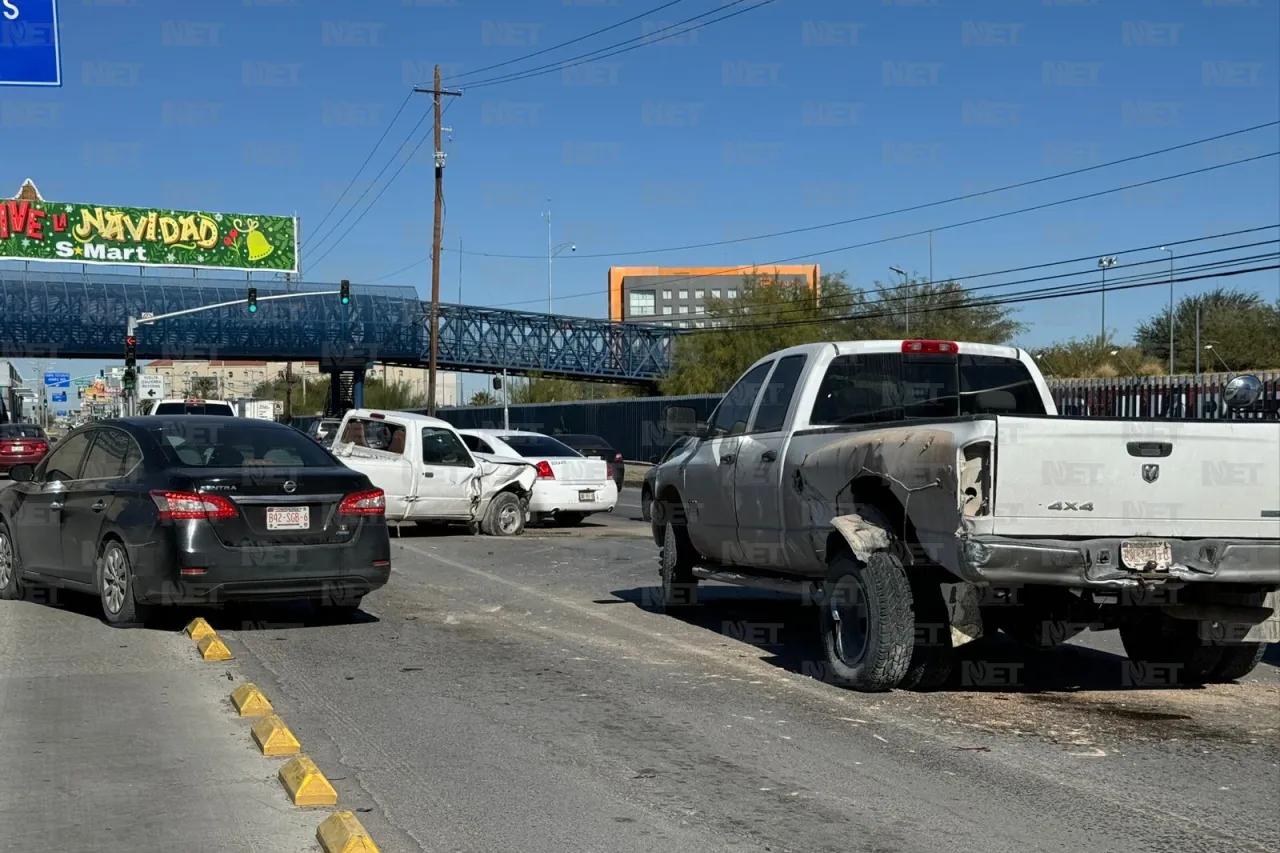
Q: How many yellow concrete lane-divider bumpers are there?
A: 6